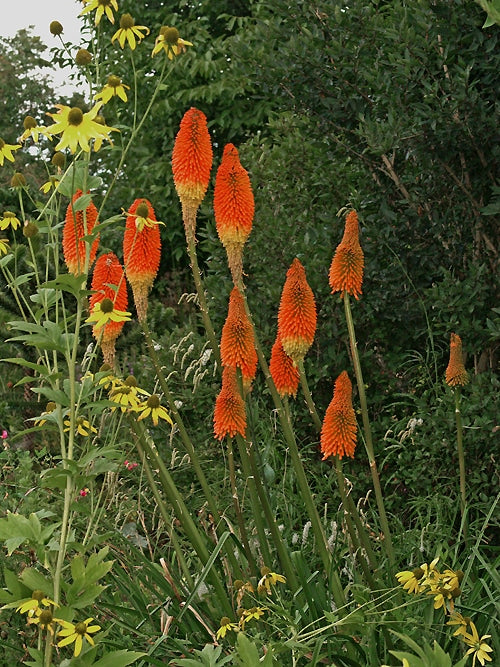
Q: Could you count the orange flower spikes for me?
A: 12